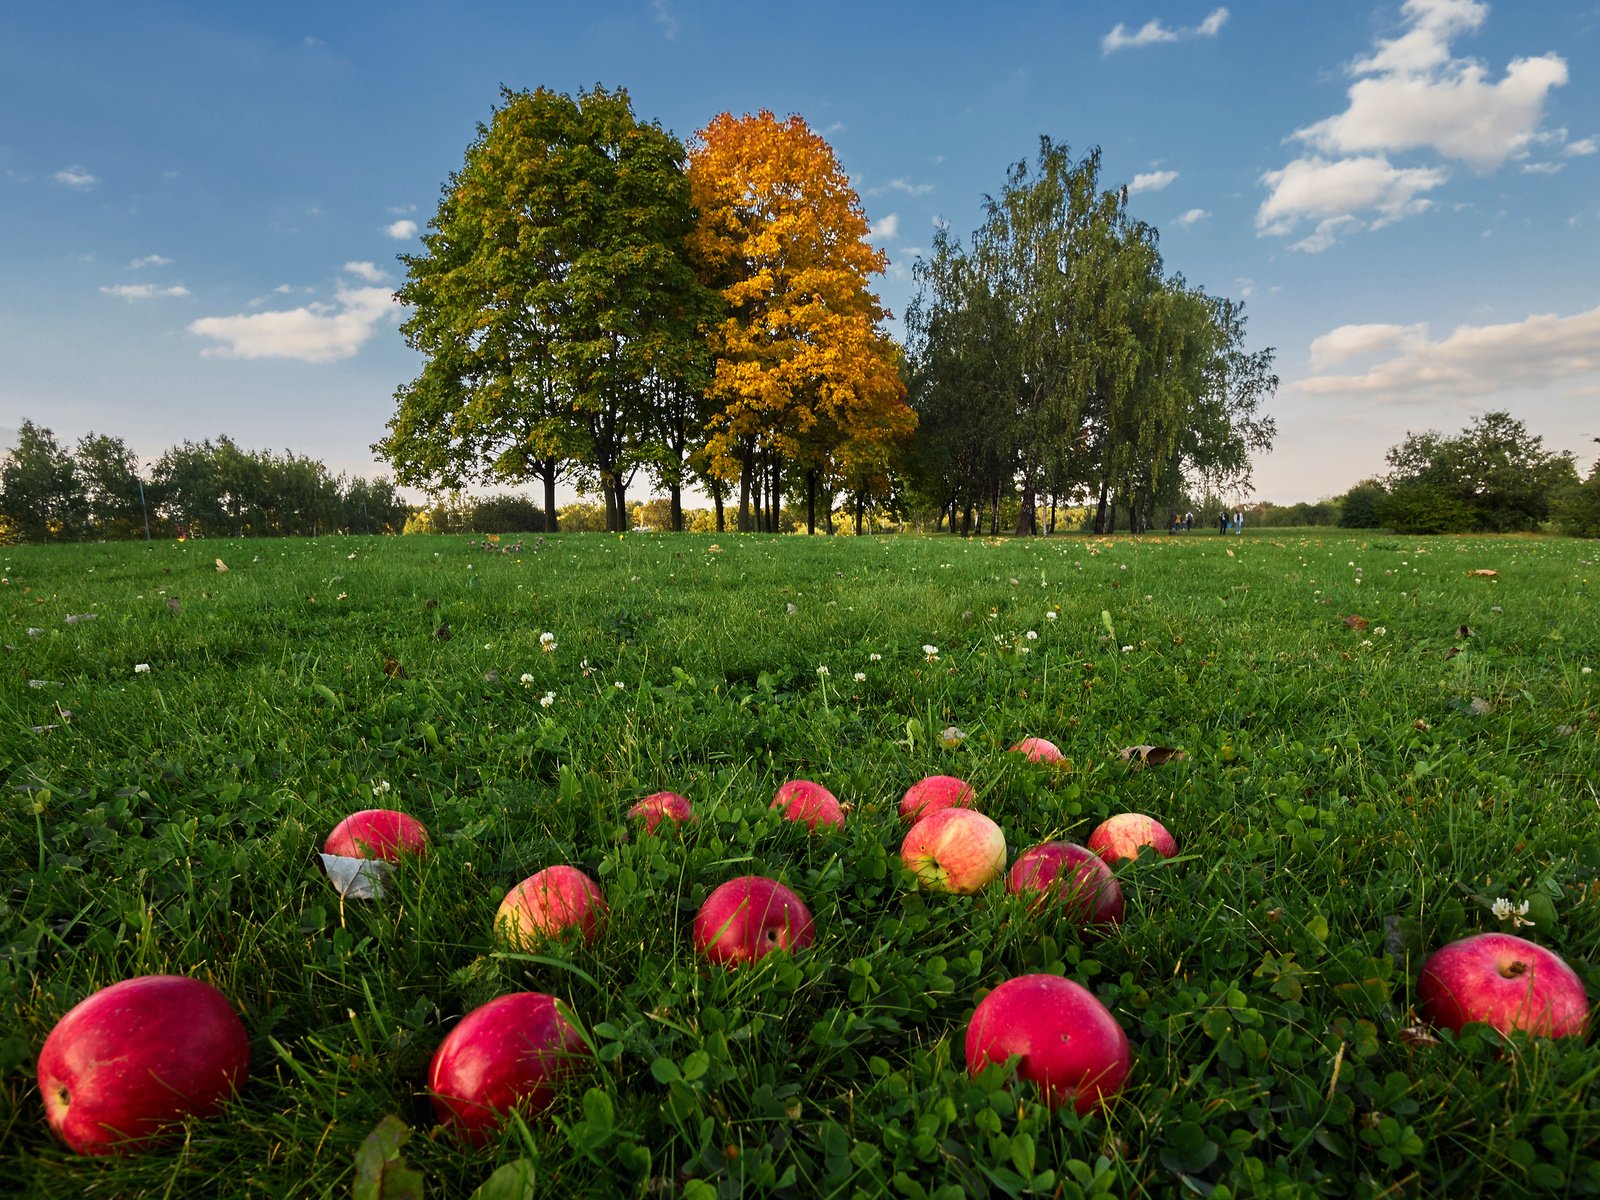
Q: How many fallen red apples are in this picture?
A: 14